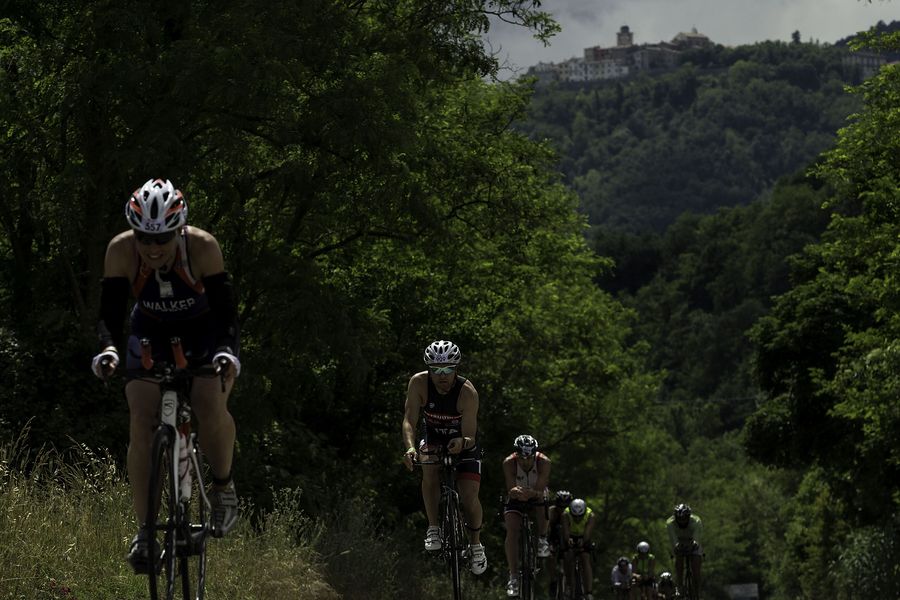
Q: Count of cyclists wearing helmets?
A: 9